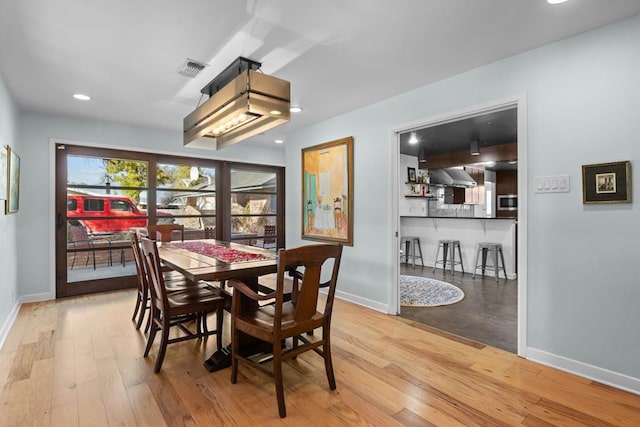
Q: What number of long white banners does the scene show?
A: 0